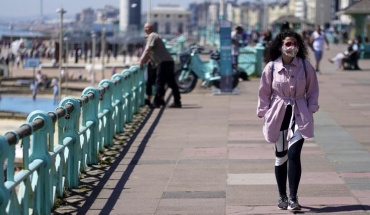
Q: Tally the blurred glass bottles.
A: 0